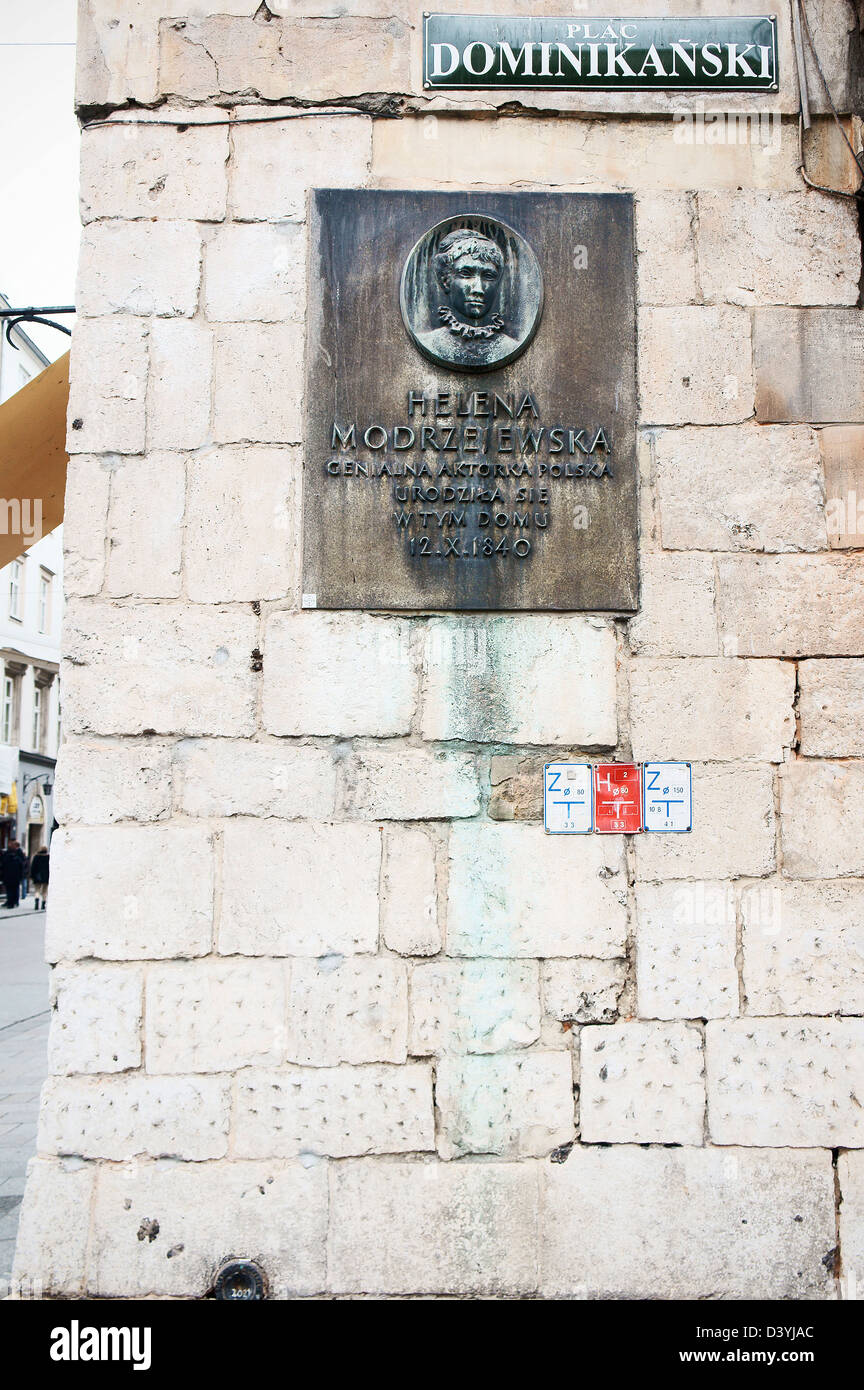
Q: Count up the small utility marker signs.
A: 3